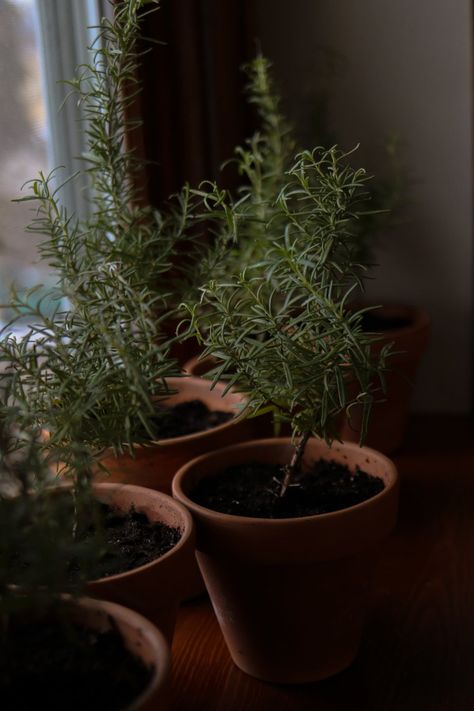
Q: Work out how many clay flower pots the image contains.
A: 6